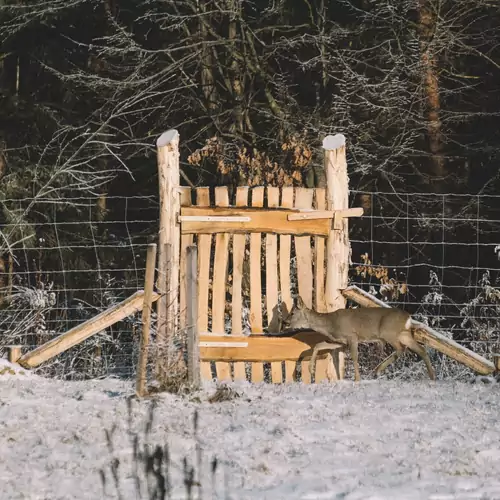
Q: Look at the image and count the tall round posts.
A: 2